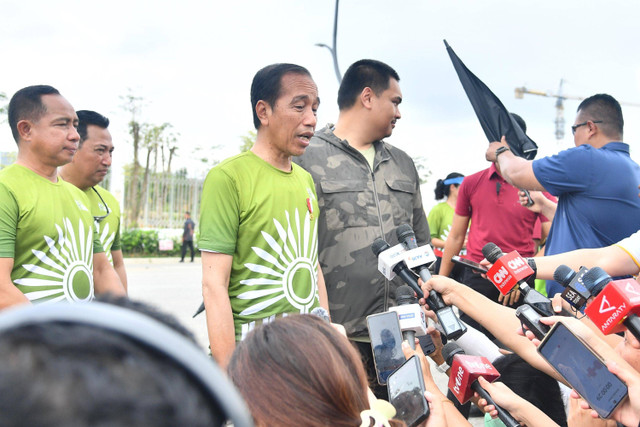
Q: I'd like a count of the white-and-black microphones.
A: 3